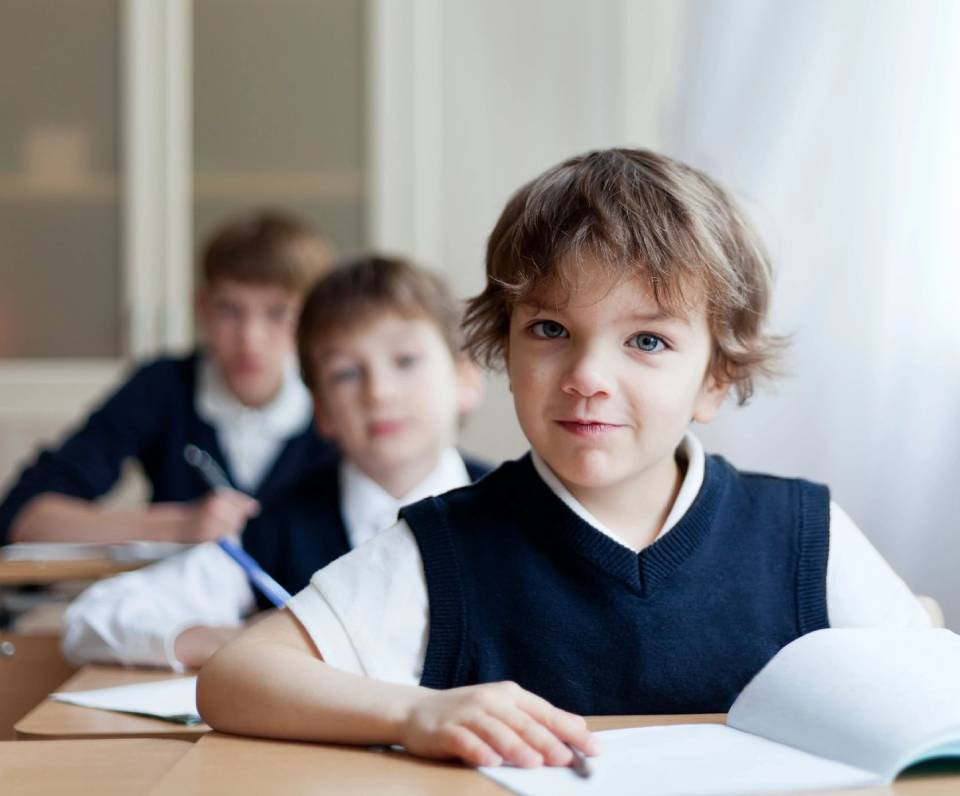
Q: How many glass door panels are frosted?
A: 2